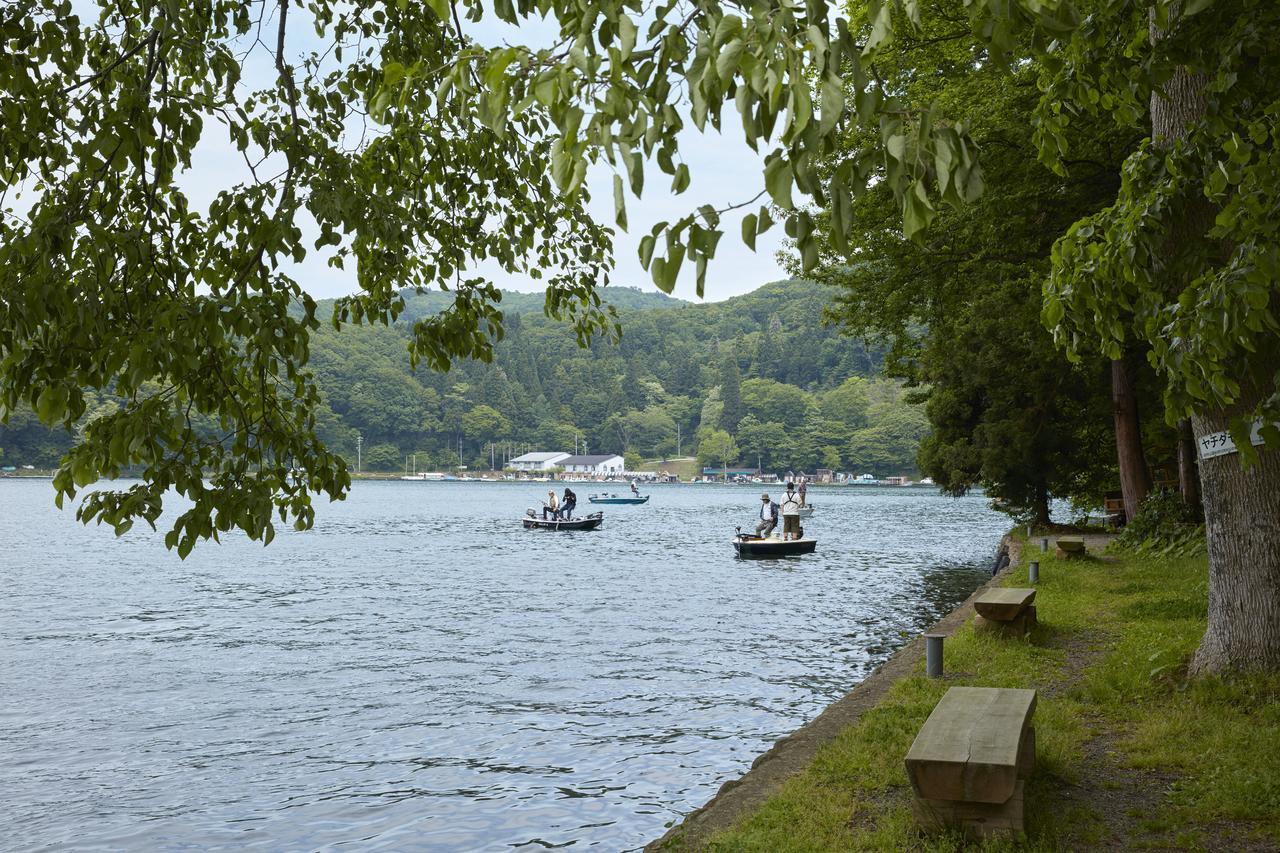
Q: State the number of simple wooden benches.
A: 3